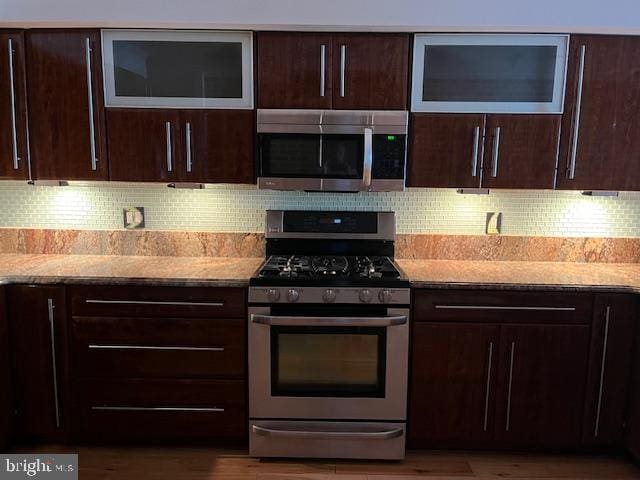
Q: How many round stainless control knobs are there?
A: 5